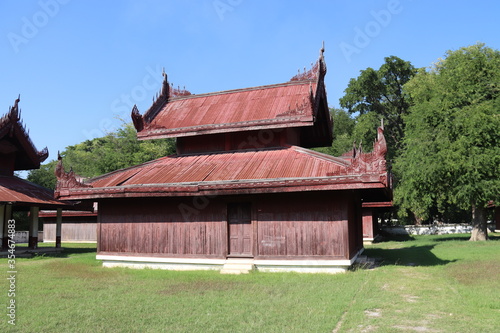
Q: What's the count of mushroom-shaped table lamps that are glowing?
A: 0